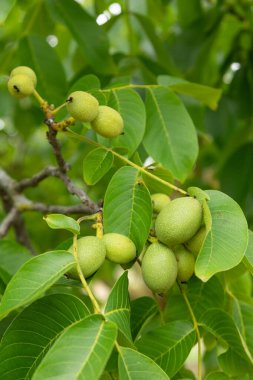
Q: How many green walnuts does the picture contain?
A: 11